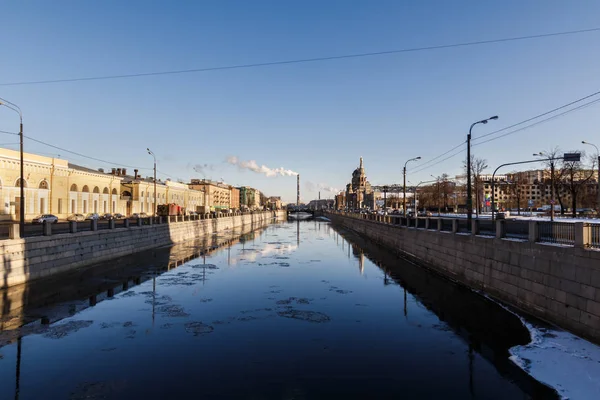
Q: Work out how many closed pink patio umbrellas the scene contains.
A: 0